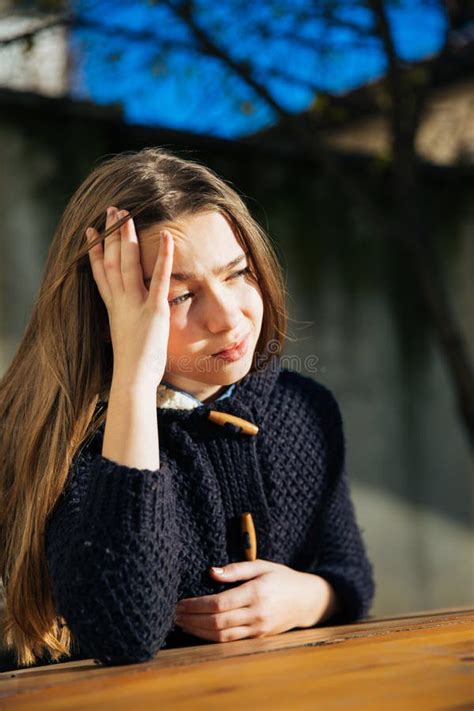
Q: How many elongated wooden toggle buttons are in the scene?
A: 2